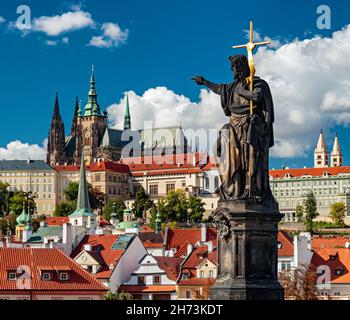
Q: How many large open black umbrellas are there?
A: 0